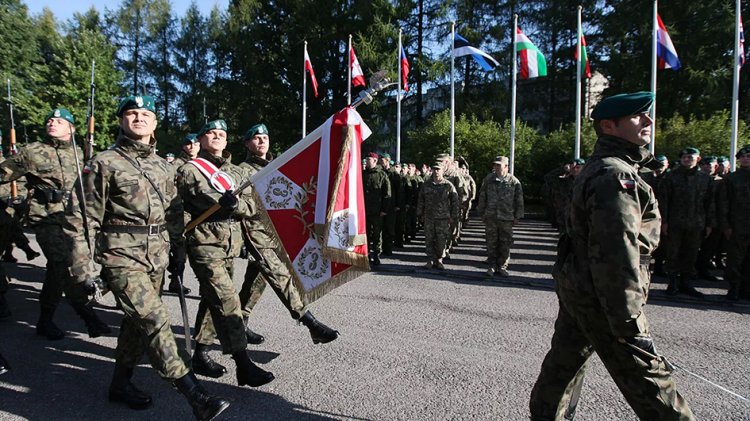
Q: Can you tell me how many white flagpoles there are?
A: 8